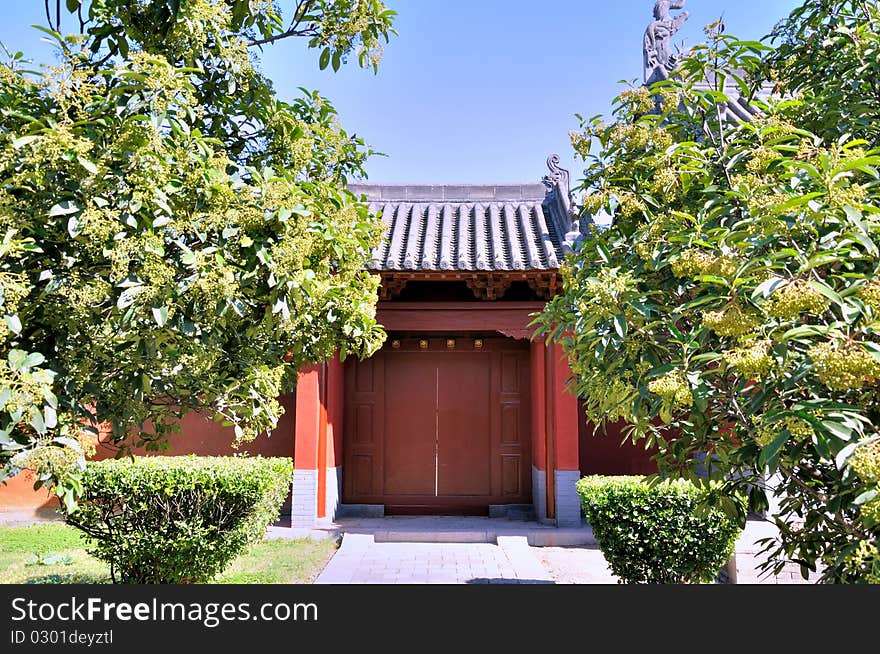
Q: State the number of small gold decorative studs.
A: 4